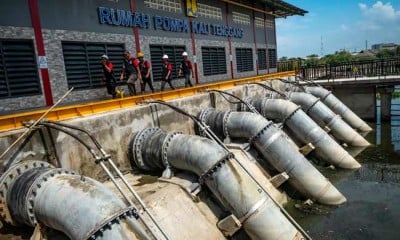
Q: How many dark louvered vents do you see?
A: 7